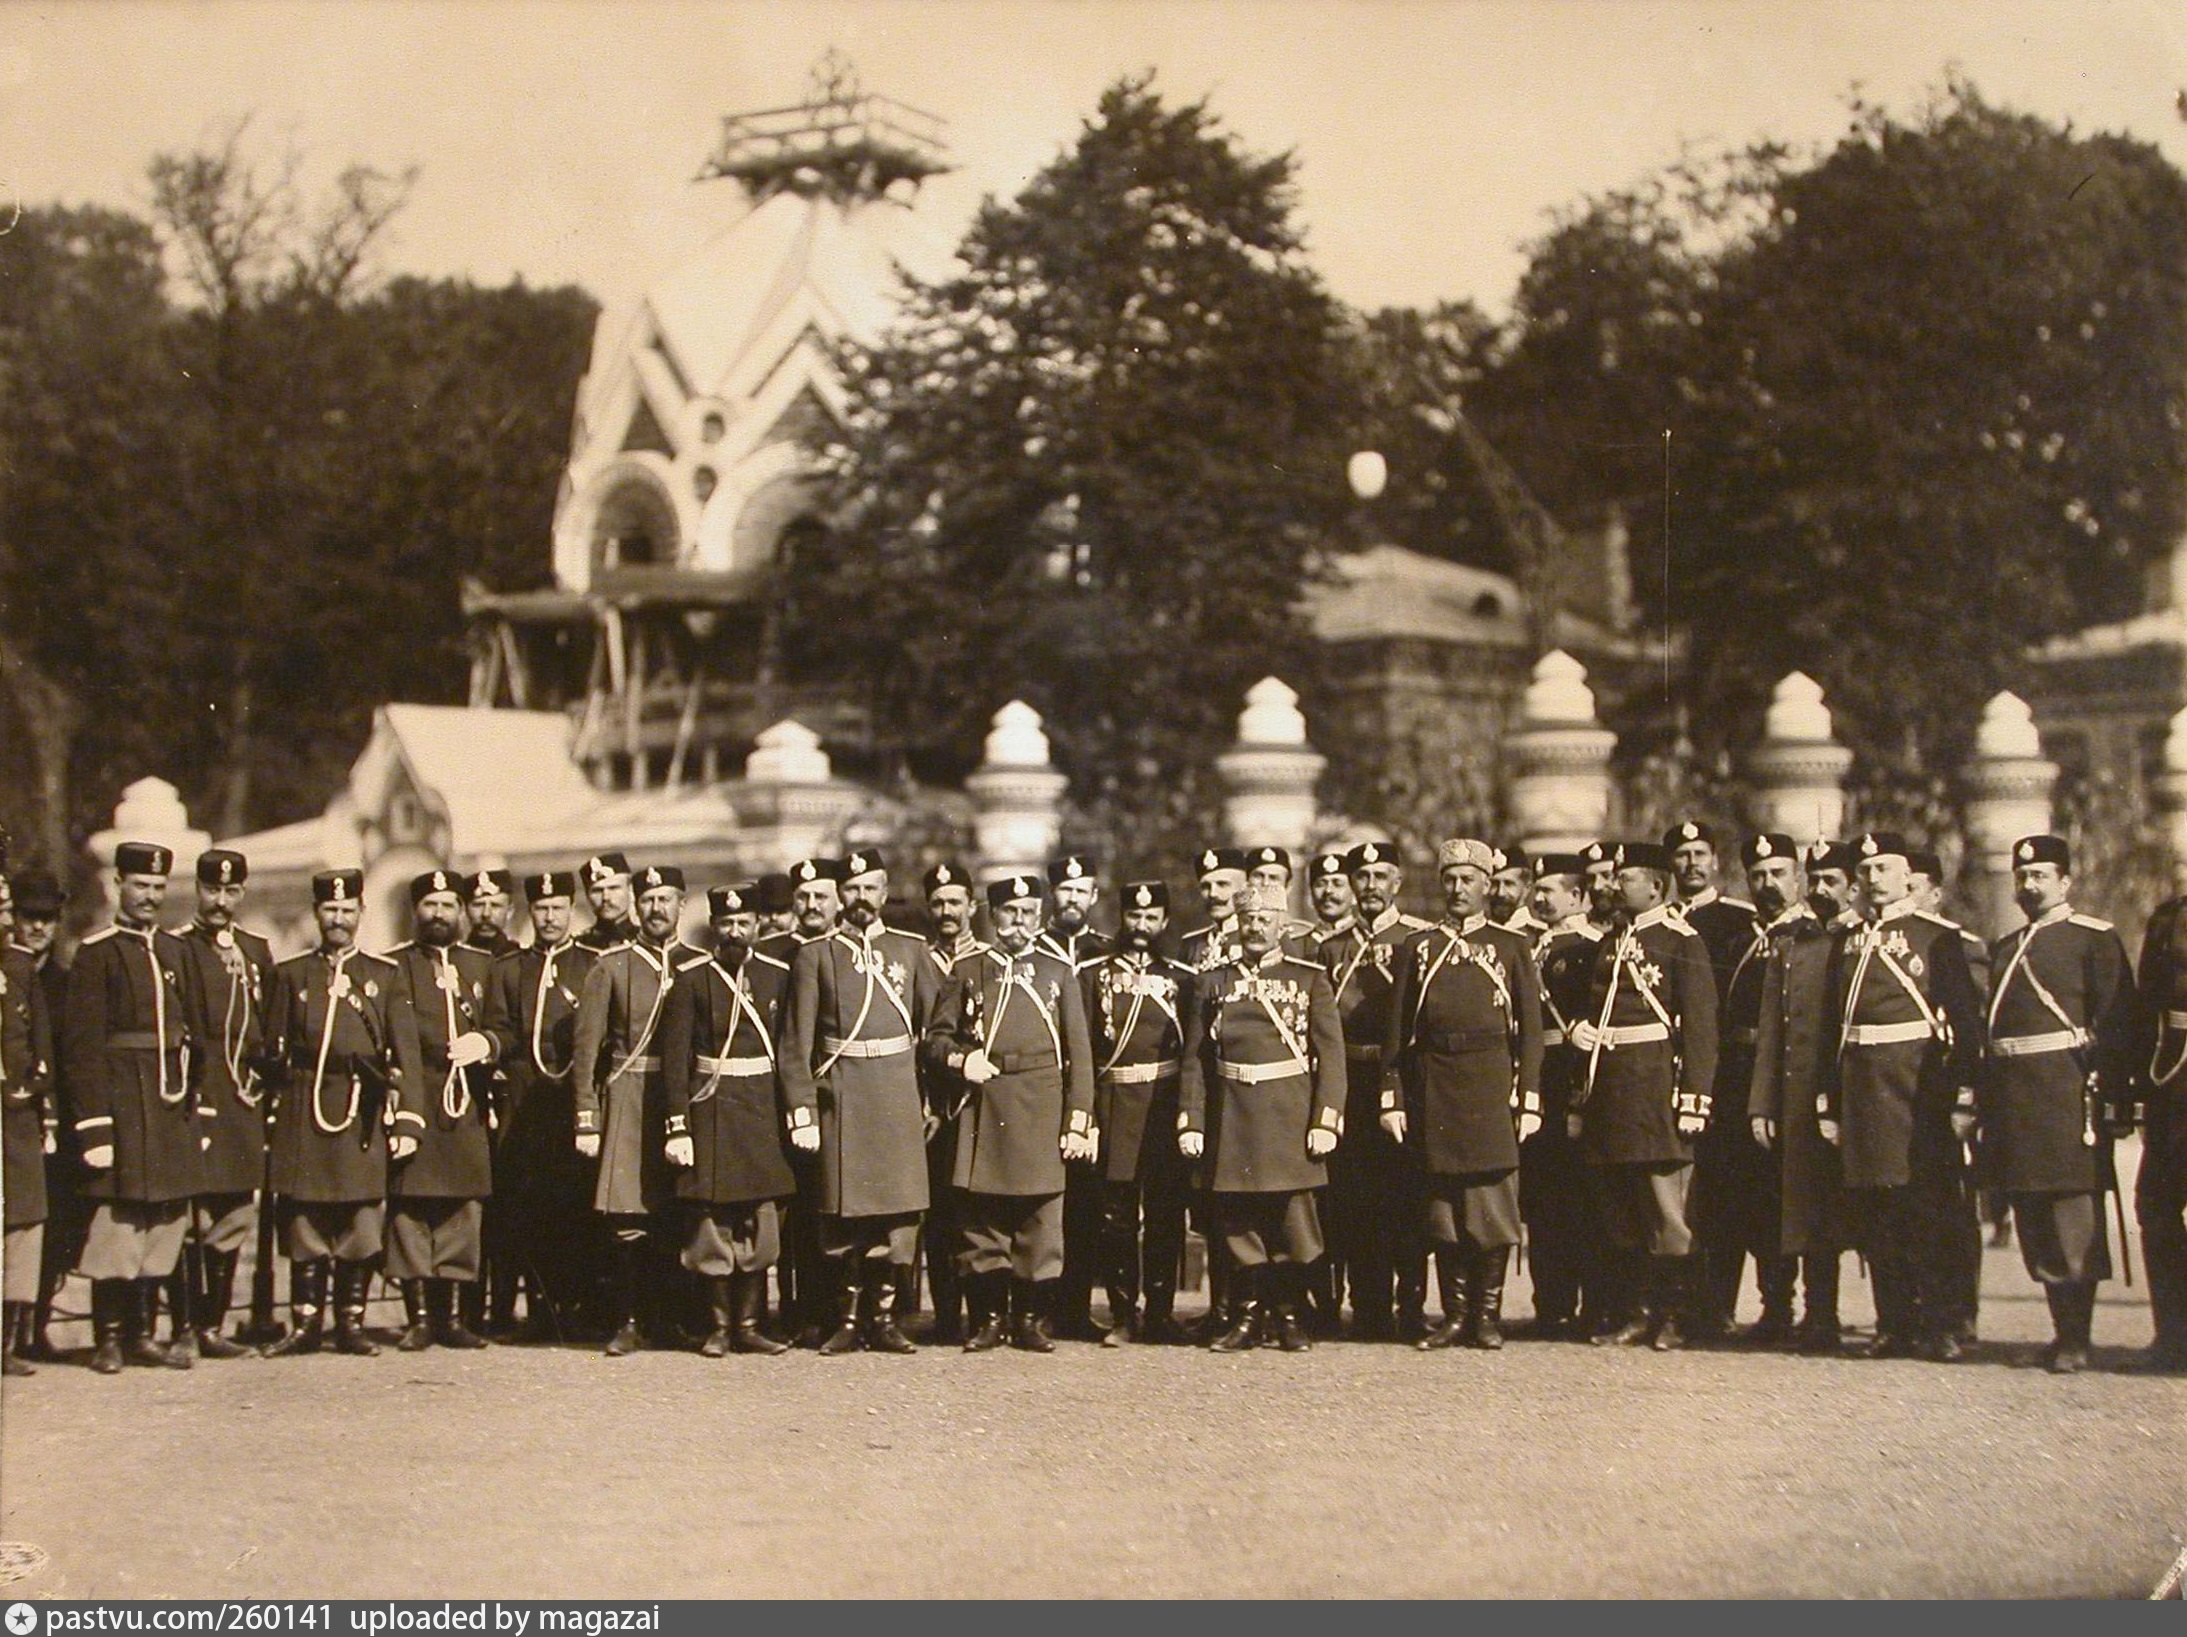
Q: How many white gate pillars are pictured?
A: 8